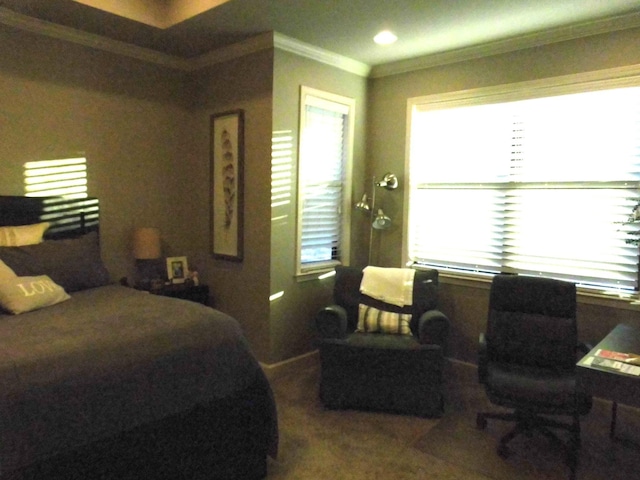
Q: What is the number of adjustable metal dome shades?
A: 3